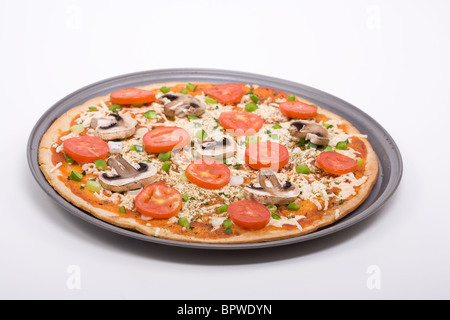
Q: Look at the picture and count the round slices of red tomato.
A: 11